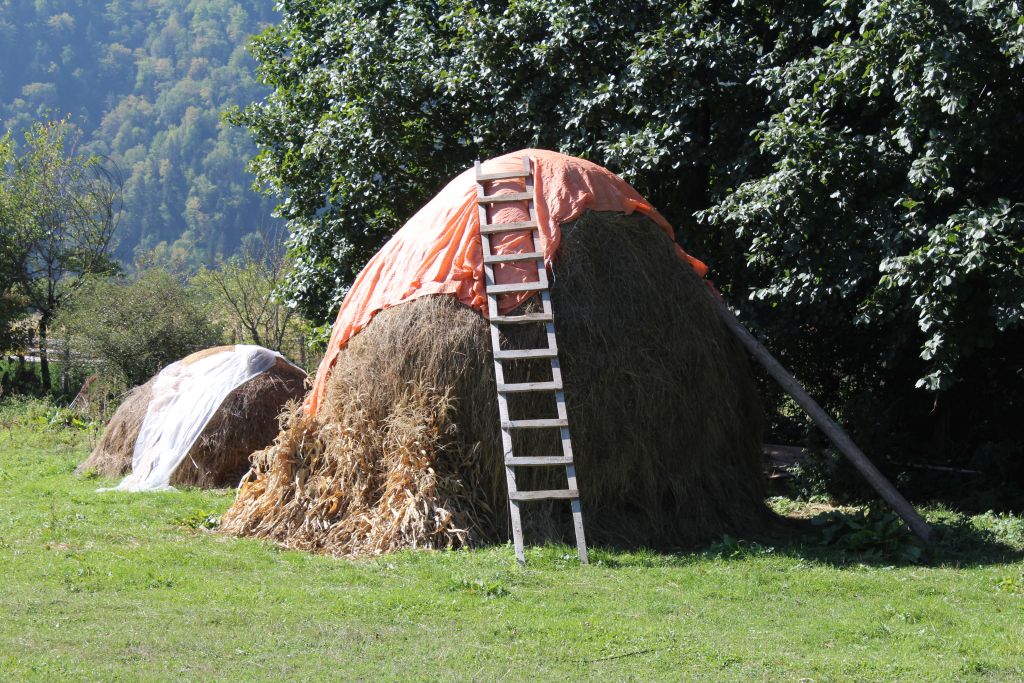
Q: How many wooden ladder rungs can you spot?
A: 11